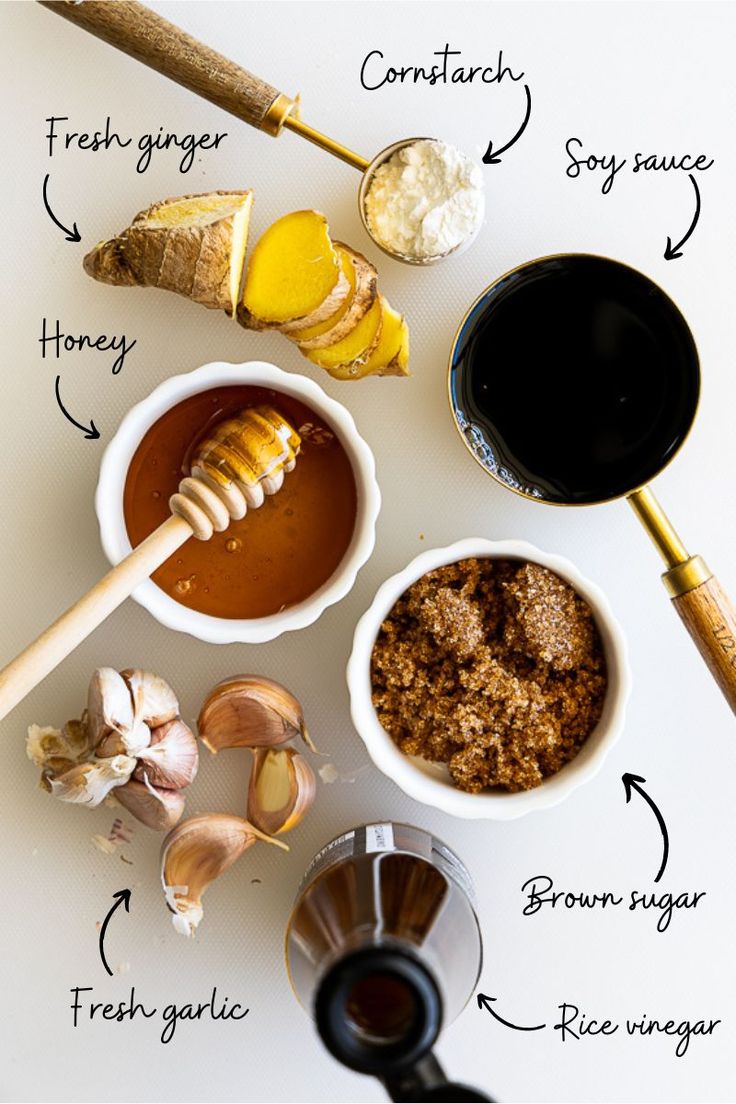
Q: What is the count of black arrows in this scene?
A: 7